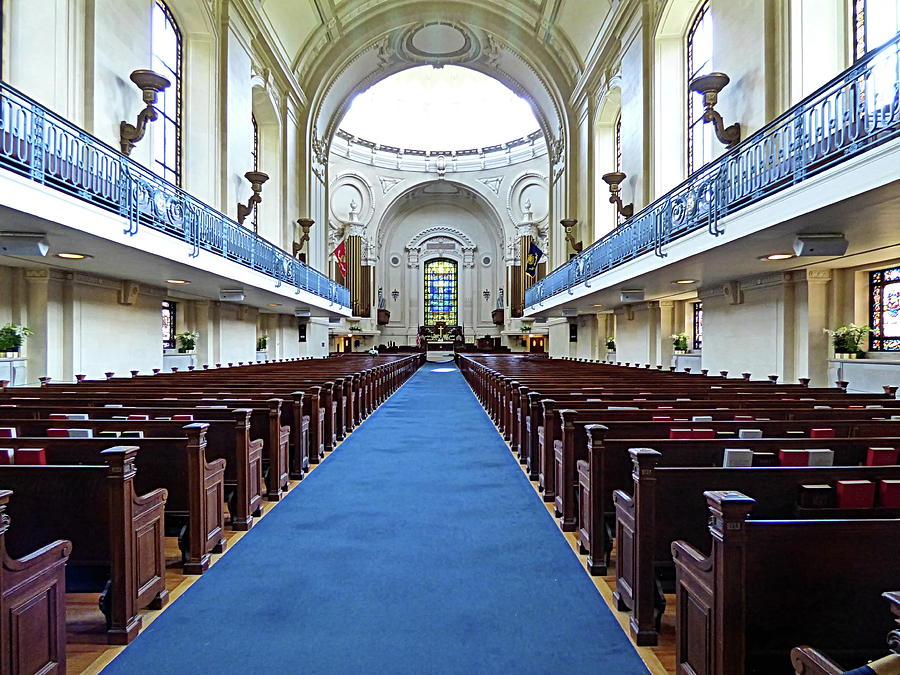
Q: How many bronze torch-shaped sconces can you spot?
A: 6